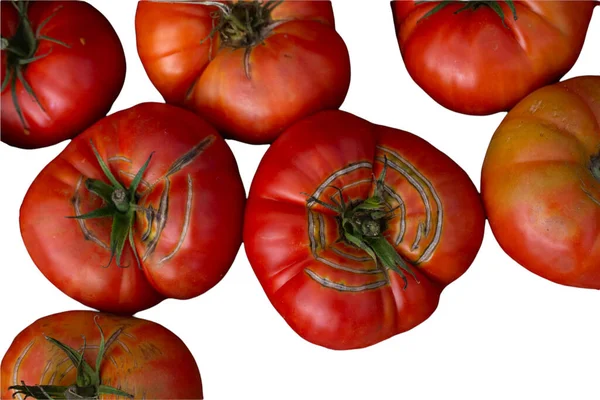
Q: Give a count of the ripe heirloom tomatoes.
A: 7